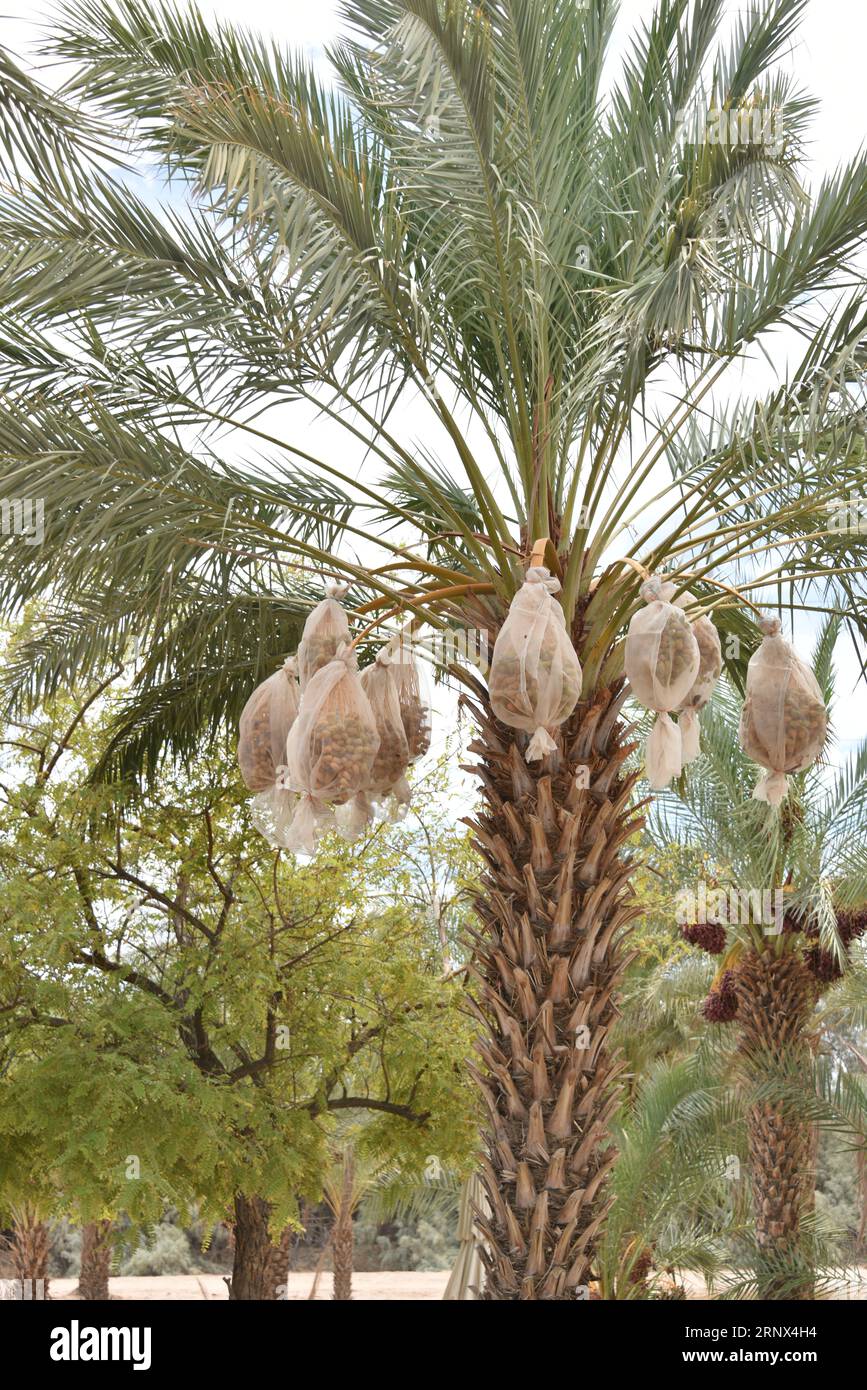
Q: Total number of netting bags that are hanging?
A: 9